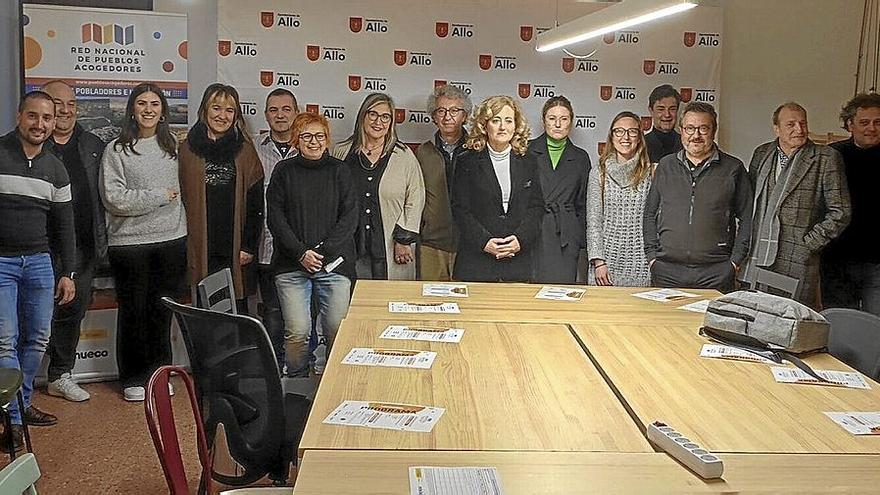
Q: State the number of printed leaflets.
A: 12